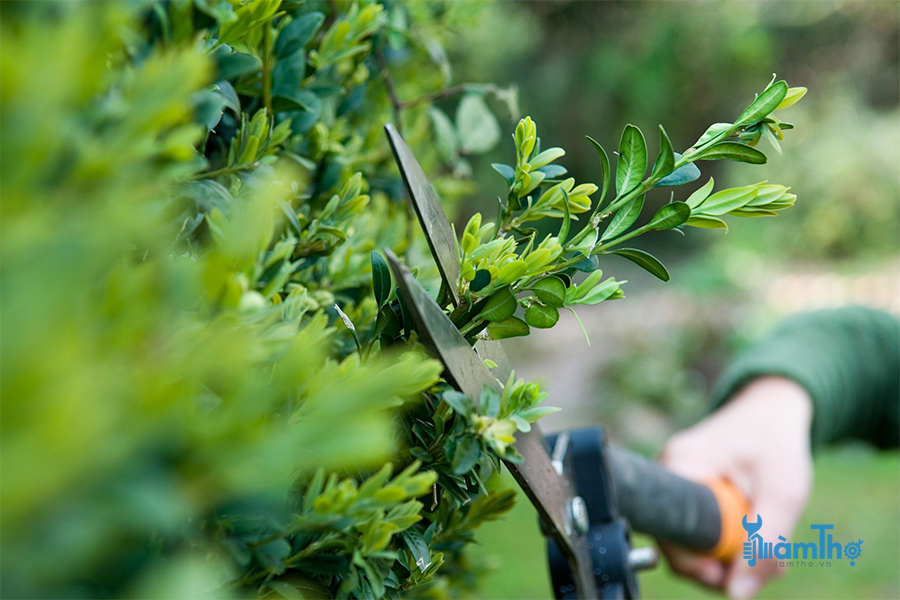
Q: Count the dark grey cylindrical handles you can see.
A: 1